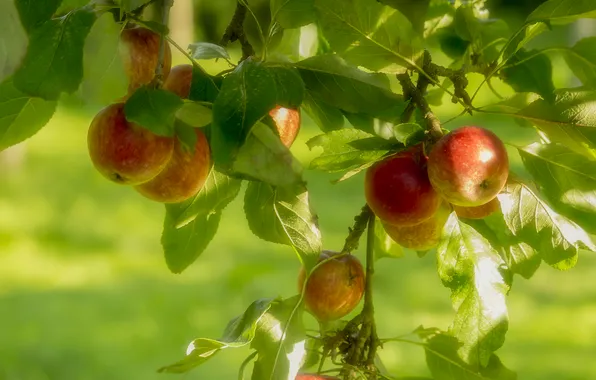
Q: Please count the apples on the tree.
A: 11